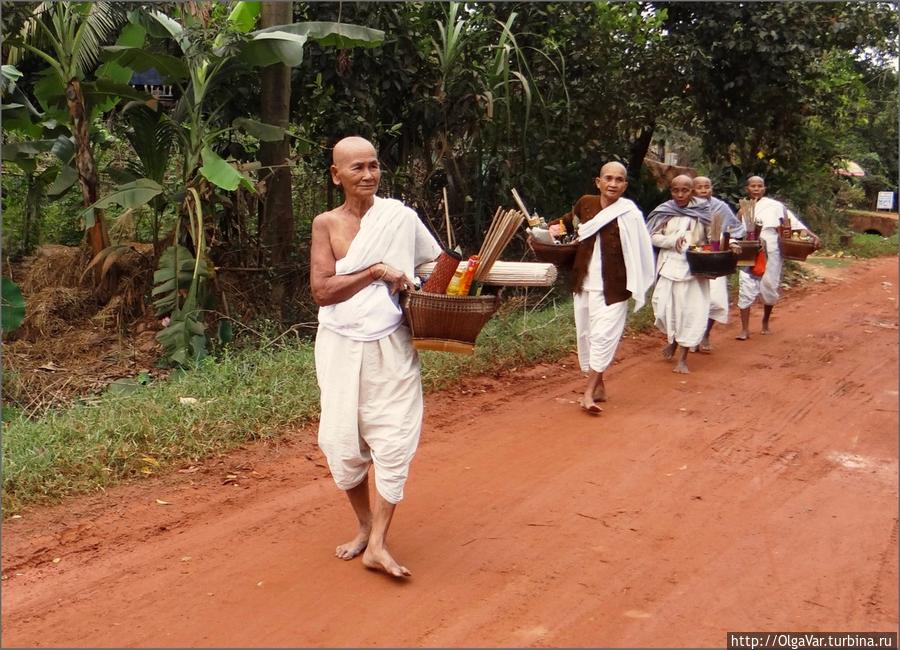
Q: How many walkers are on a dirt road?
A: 5